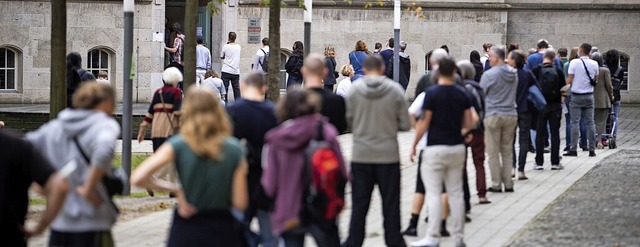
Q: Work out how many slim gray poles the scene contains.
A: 3